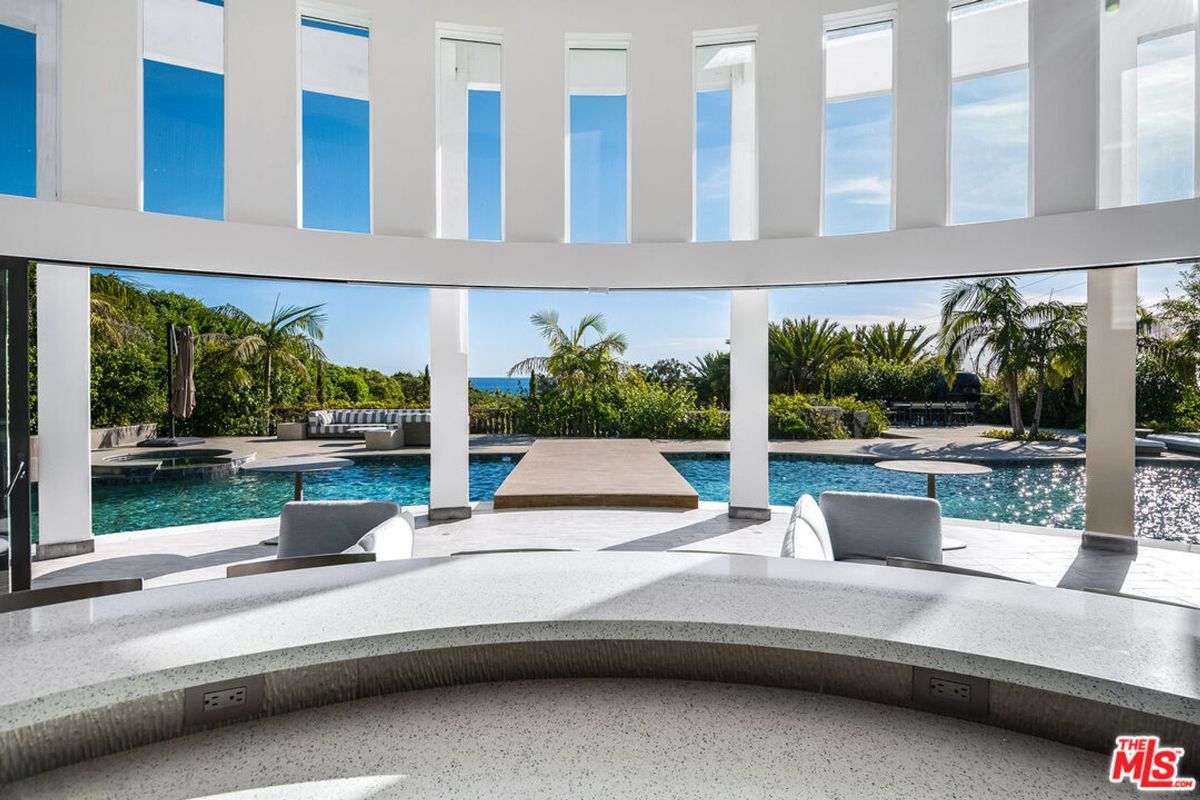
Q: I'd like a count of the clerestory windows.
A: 9